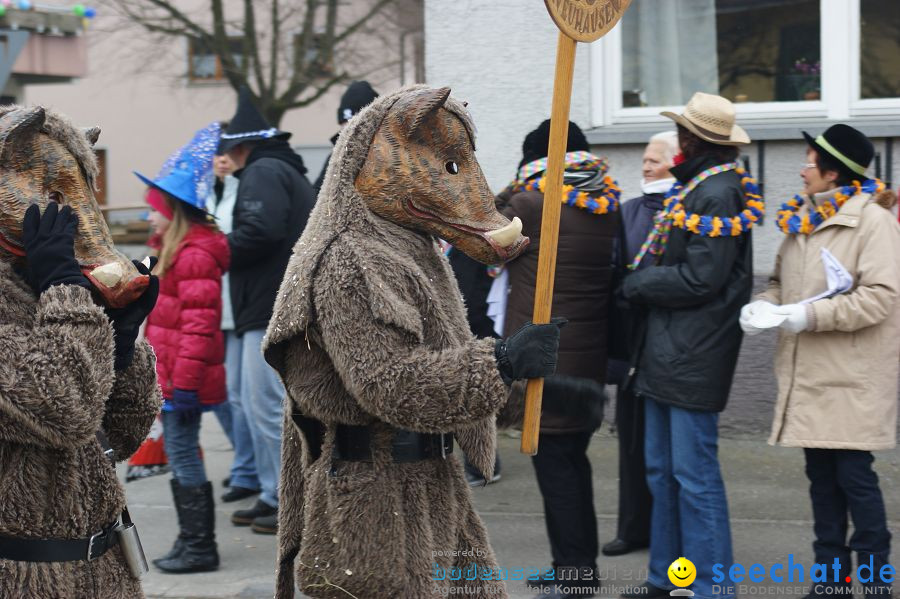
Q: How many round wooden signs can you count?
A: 1